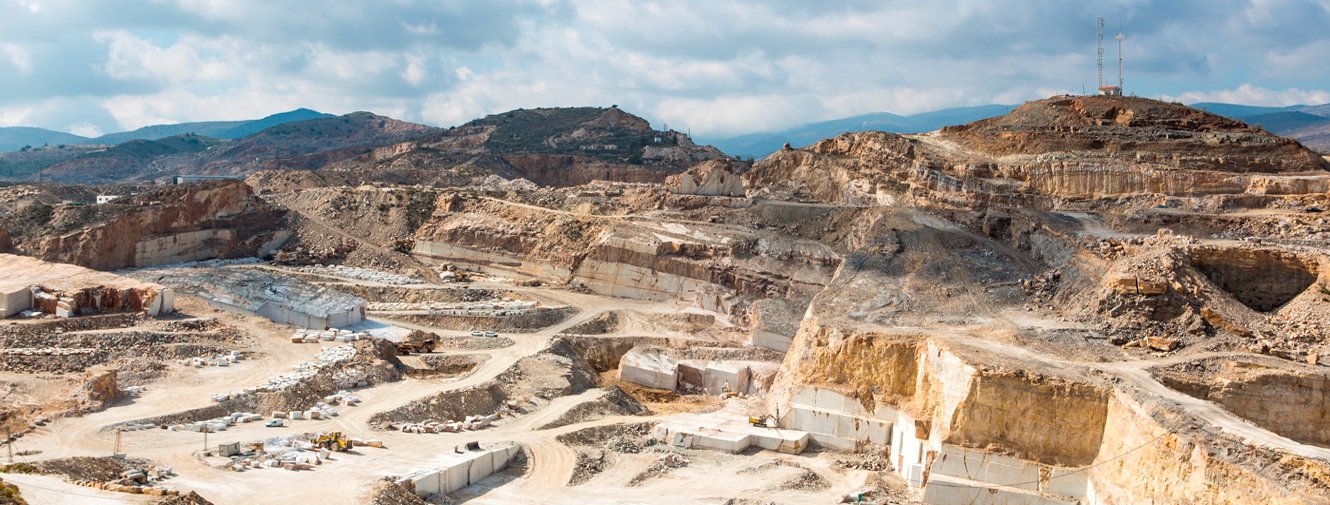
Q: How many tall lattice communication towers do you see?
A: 2